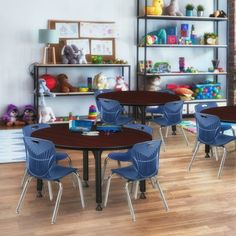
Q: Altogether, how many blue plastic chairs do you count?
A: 10